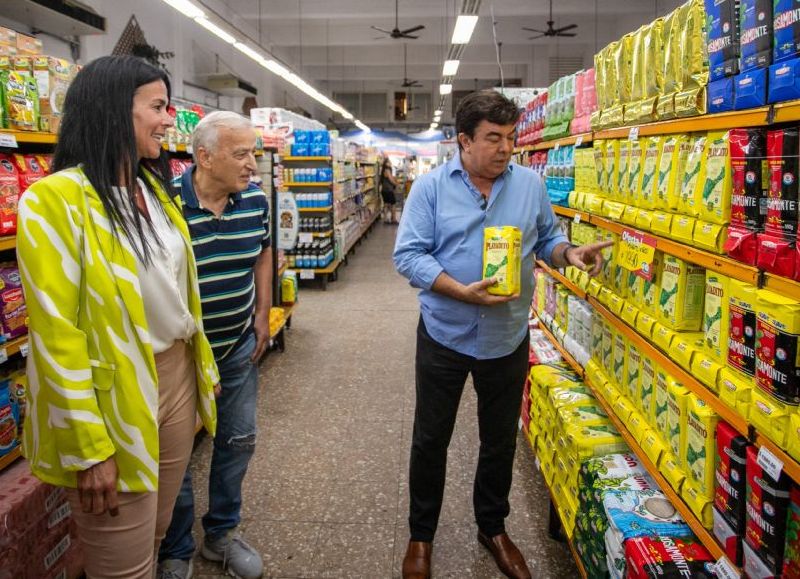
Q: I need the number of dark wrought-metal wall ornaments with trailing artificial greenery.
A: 1